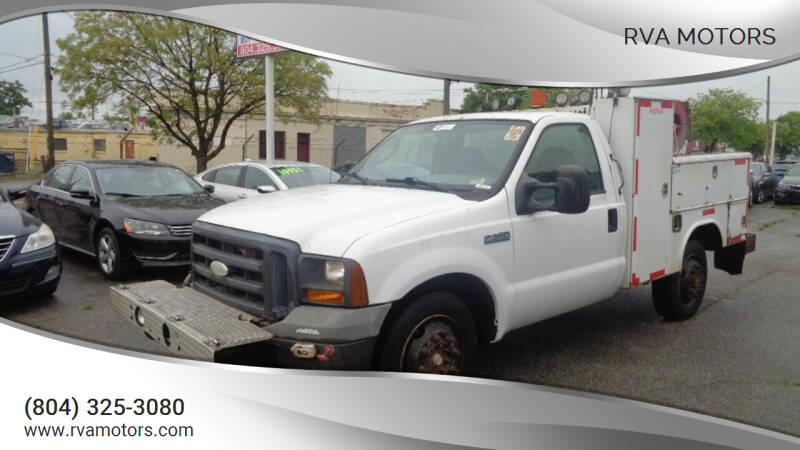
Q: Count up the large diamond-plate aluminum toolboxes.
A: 1